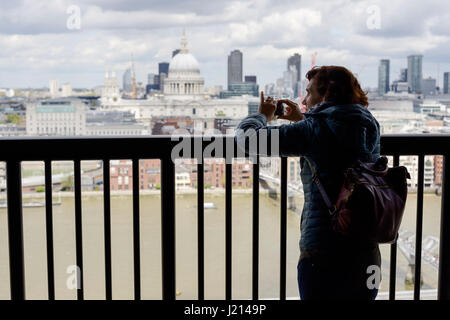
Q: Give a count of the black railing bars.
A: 13